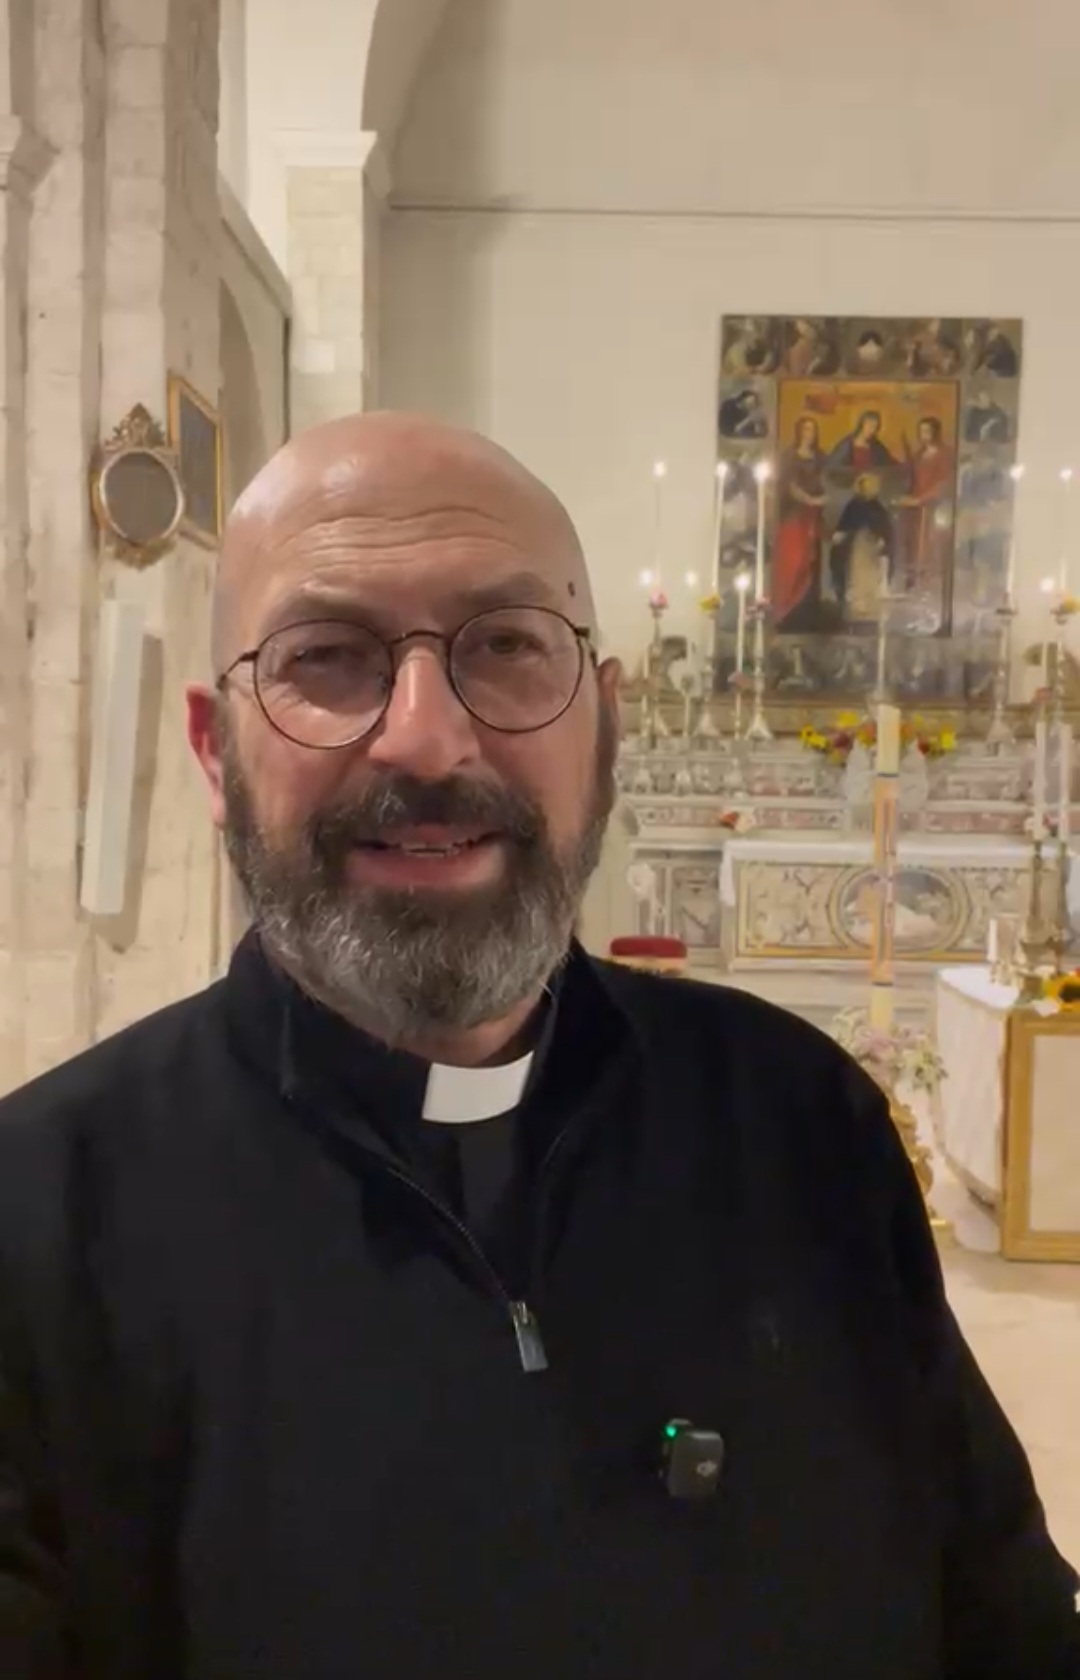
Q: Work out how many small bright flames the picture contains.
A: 9